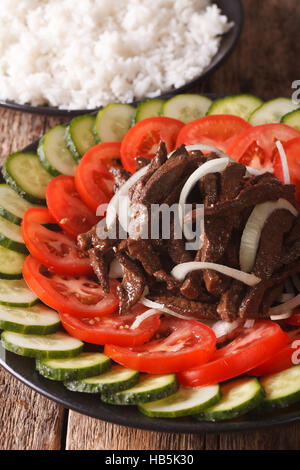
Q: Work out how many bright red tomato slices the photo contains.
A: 12